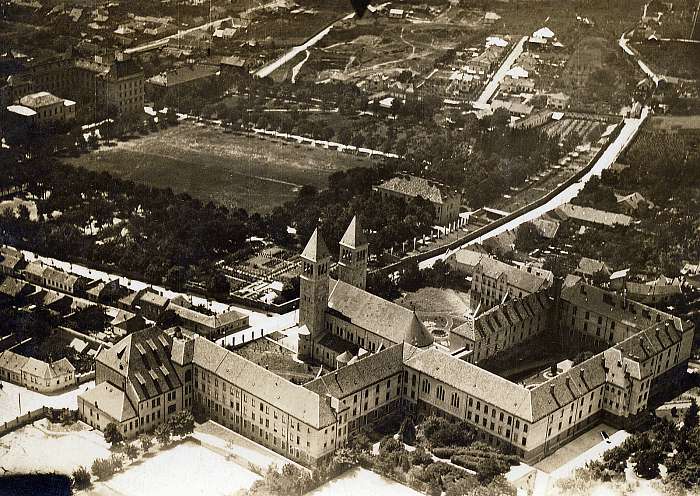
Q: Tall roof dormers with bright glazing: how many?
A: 6